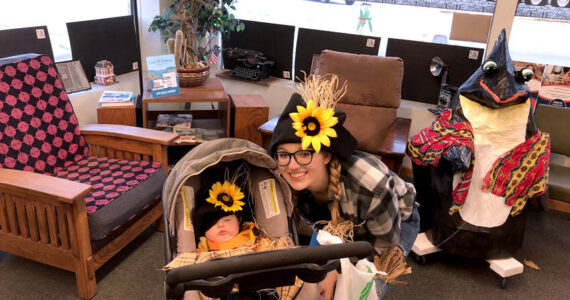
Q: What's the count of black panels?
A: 5